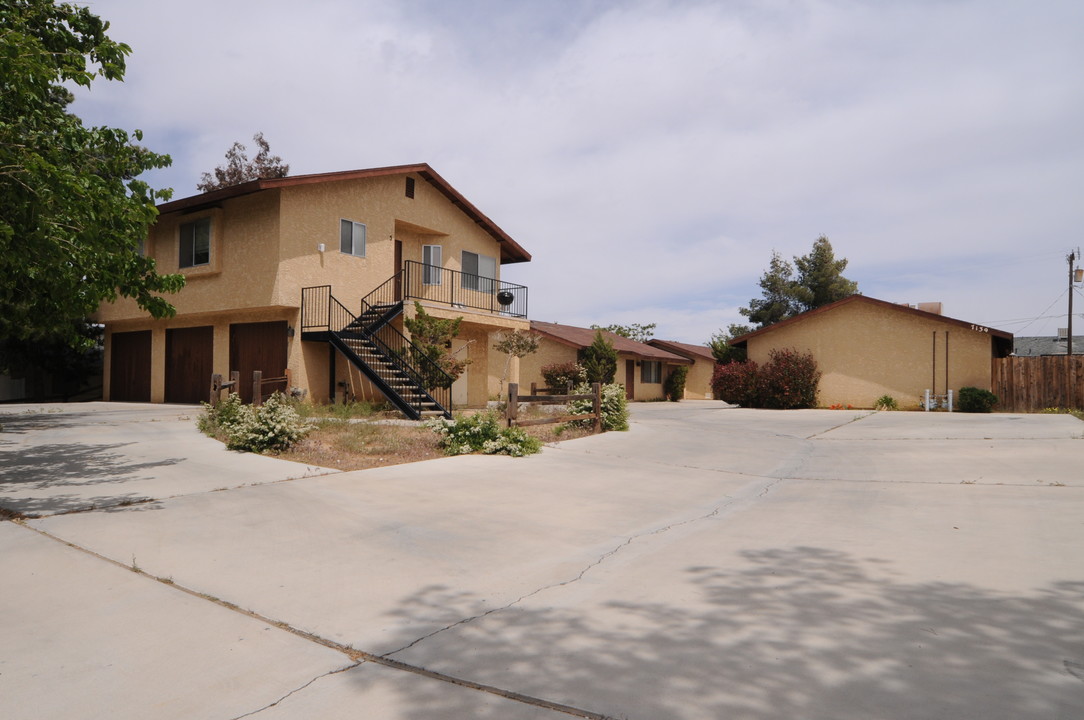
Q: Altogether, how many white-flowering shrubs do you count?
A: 3